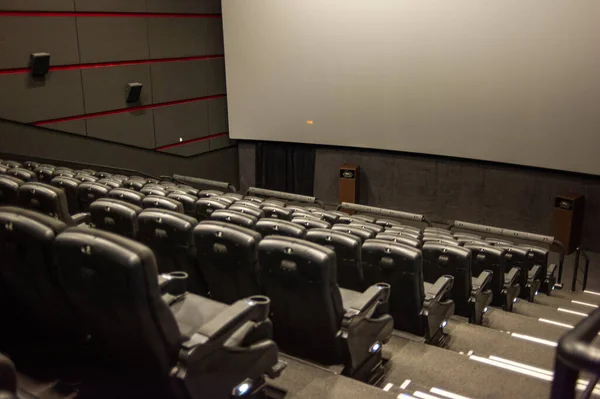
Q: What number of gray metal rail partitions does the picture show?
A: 4